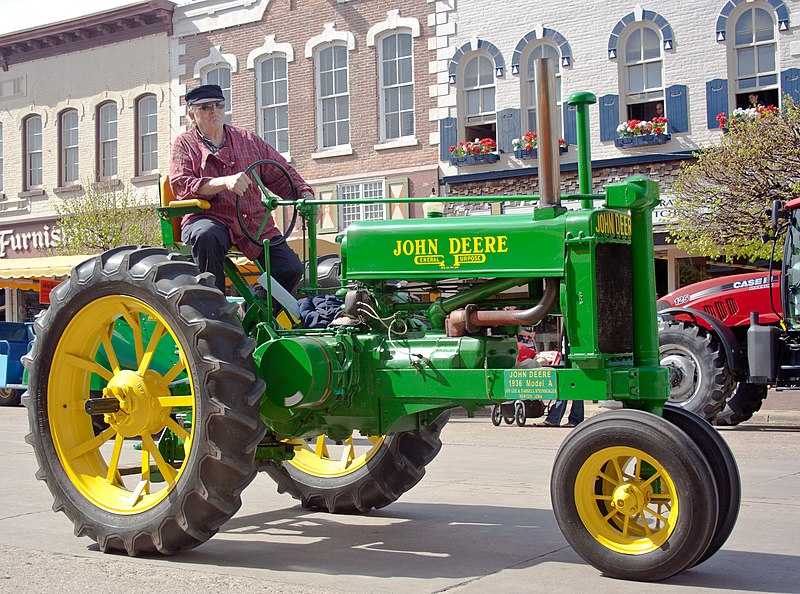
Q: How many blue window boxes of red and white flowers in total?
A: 4